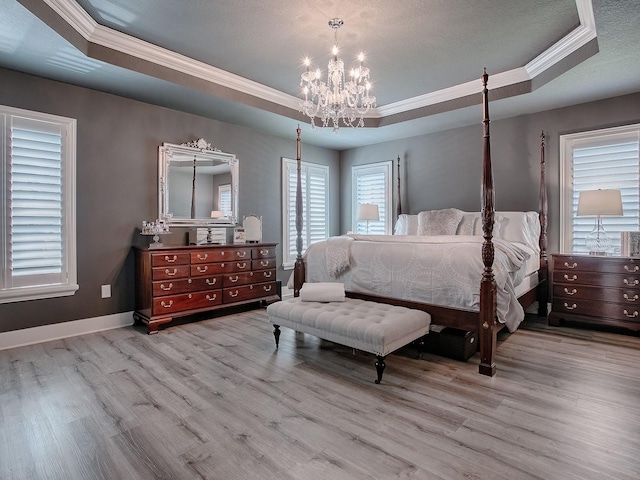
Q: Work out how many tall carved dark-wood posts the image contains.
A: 4